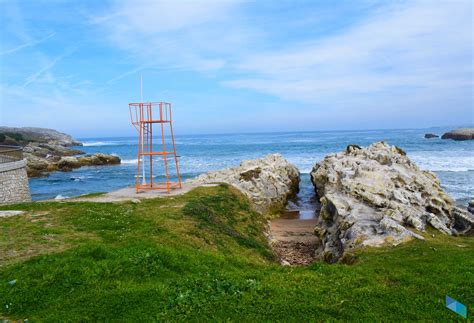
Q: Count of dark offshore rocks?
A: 2